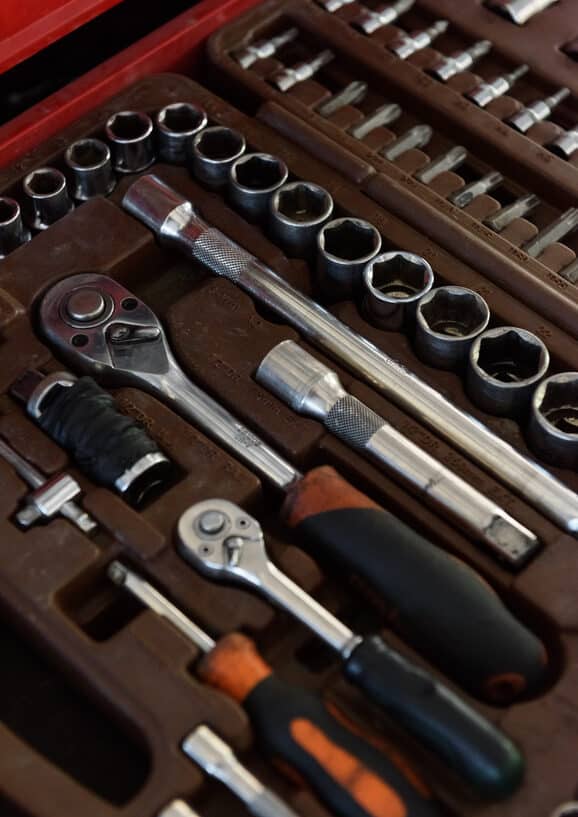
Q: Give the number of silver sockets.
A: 13